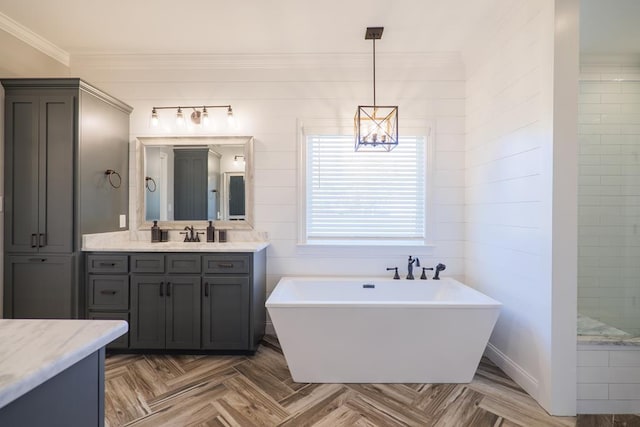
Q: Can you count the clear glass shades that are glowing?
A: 4